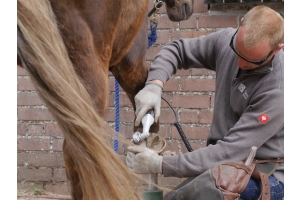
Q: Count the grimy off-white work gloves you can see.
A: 2